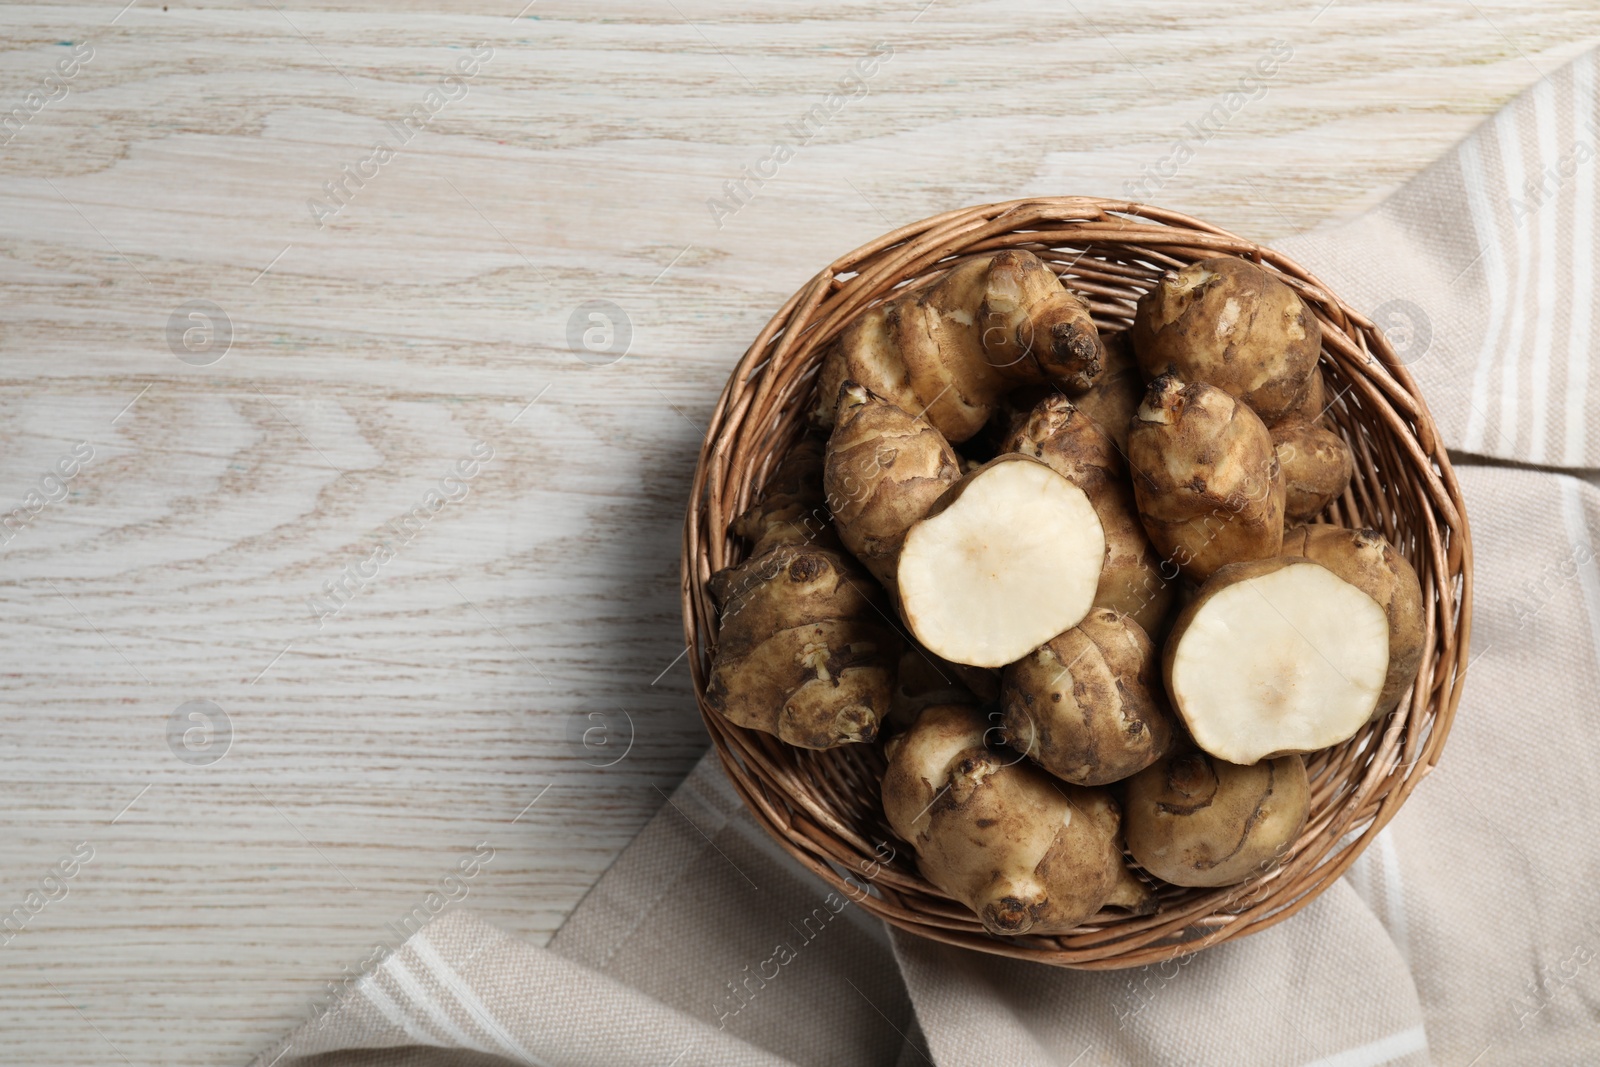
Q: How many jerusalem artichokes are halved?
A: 2